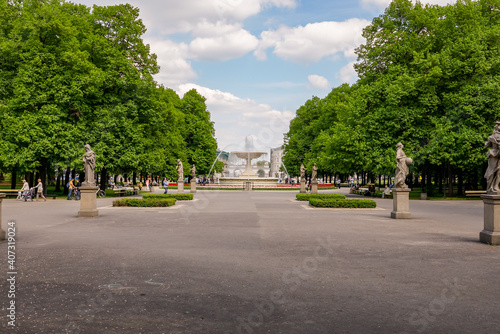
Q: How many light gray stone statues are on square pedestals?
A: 7